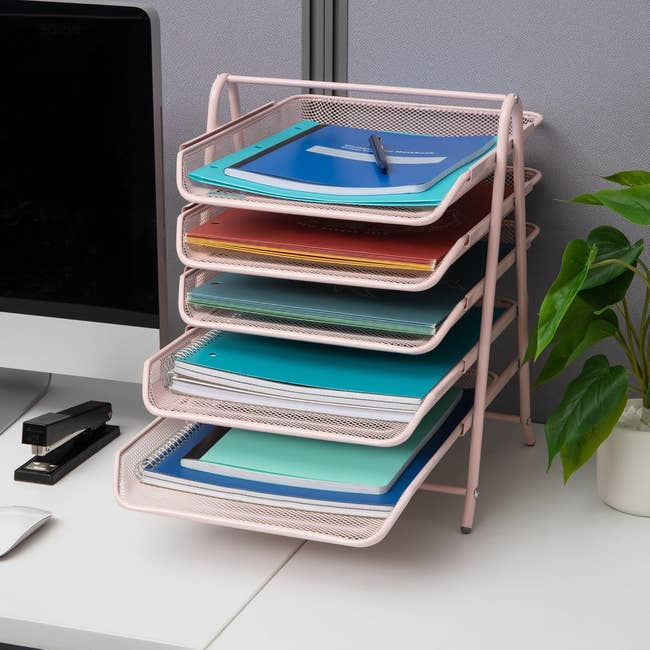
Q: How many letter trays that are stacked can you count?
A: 5